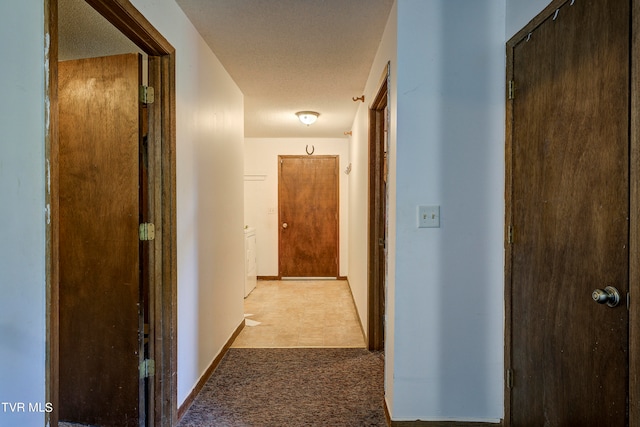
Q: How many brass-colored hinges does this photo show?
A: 6